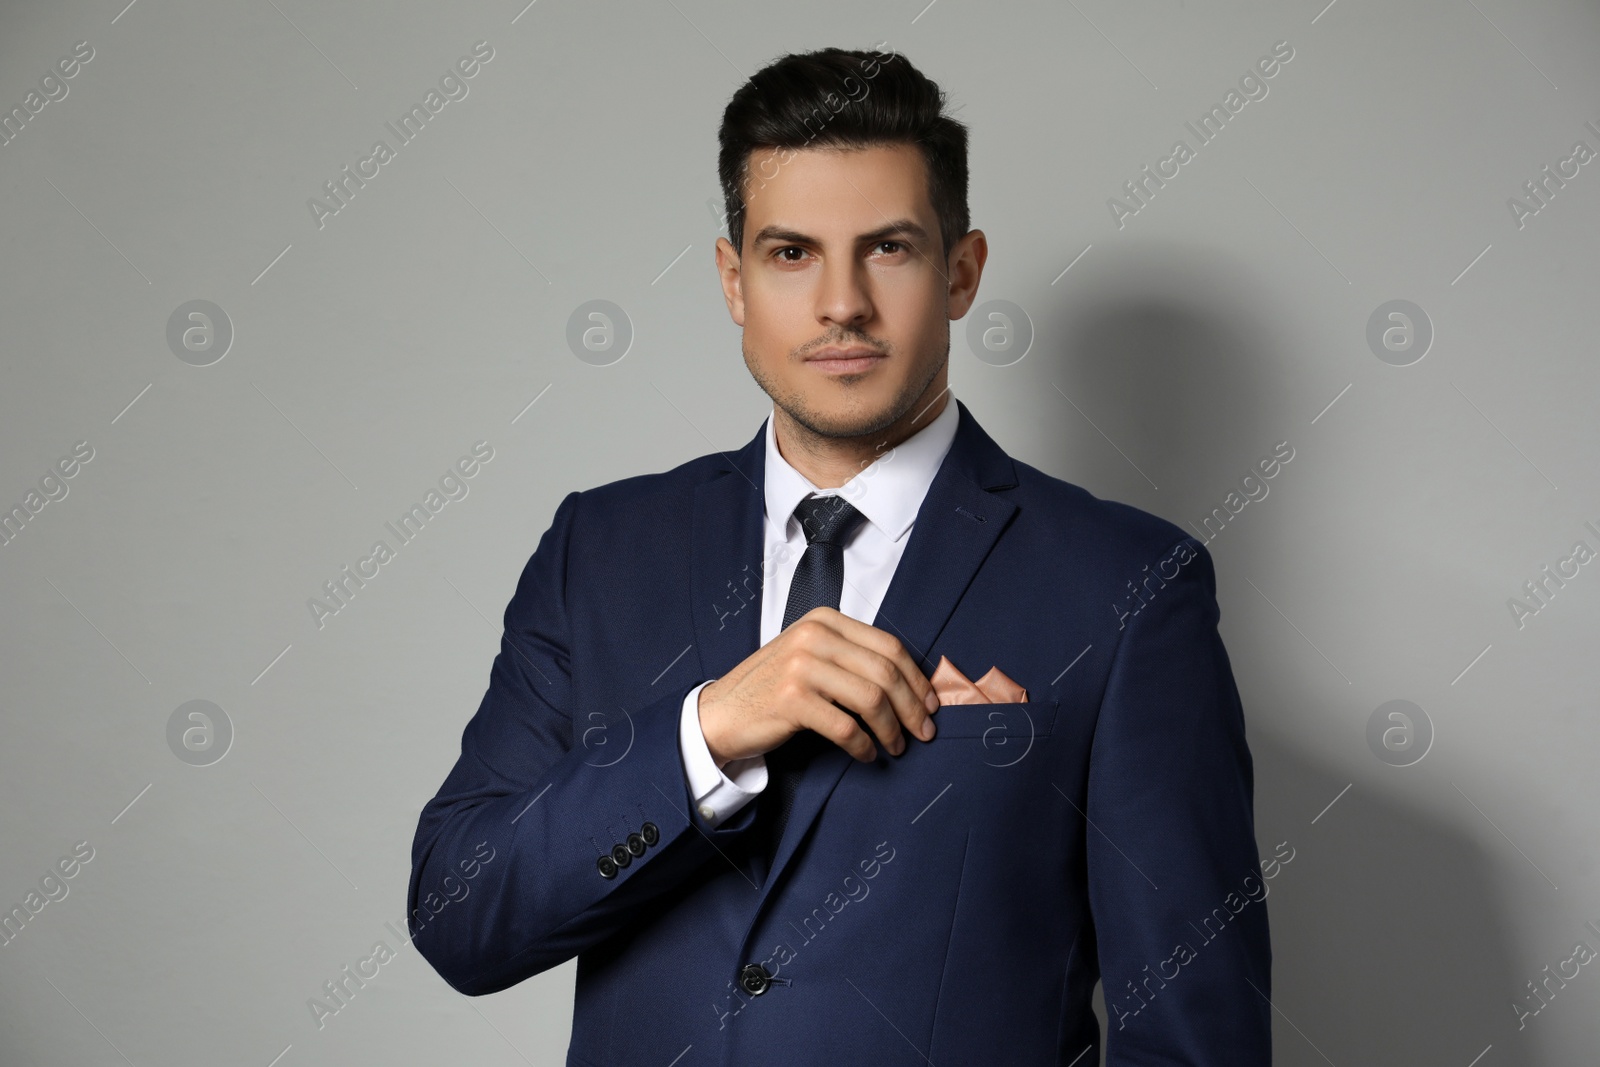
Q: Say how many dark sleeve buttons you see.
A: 4